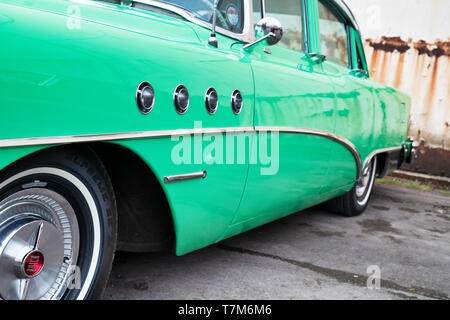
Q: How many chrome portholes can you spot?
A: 4